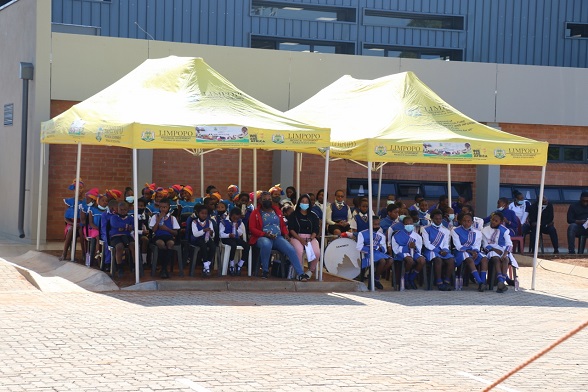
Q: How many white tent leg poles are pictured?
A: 12